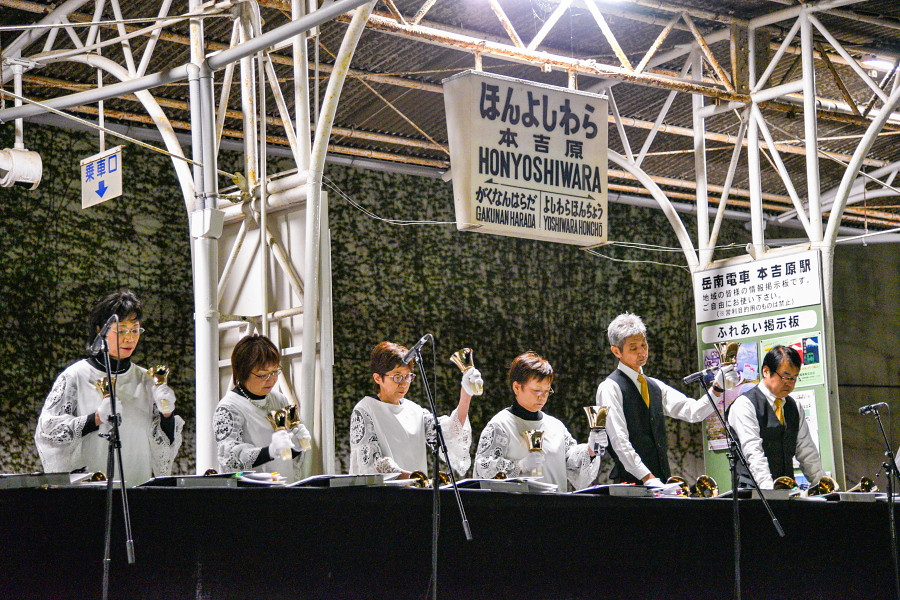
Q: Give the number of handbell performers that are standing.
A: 6